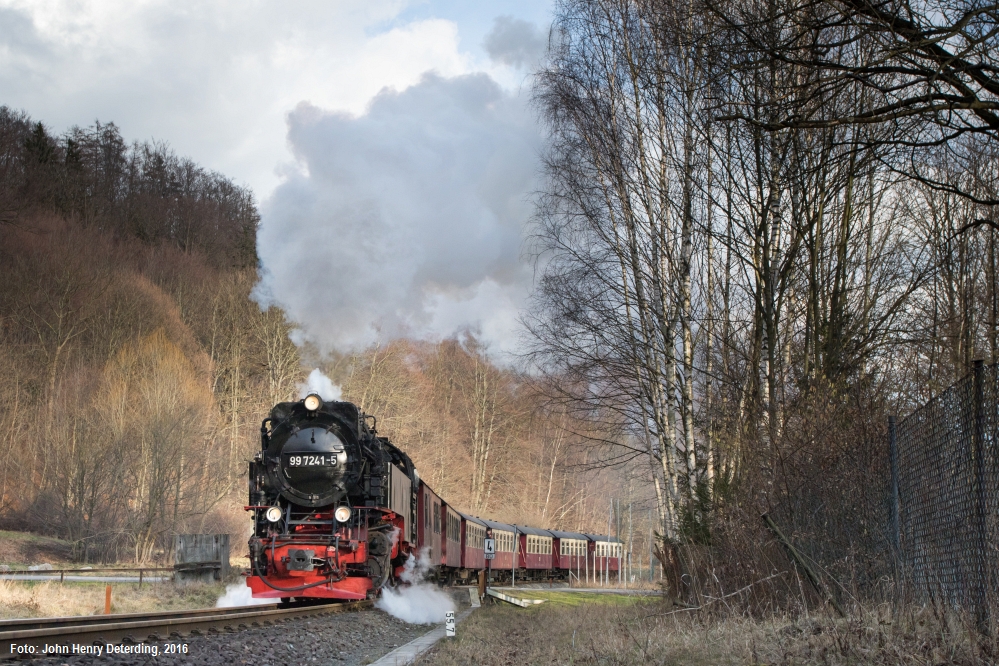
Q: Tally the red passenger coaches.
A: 7